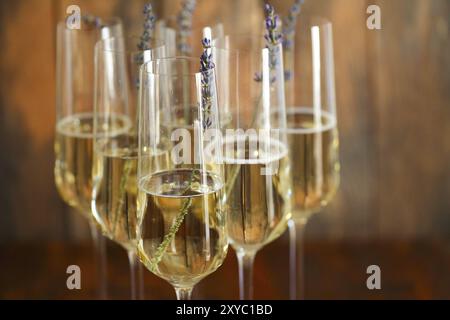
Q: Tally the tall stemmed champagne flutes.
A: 6